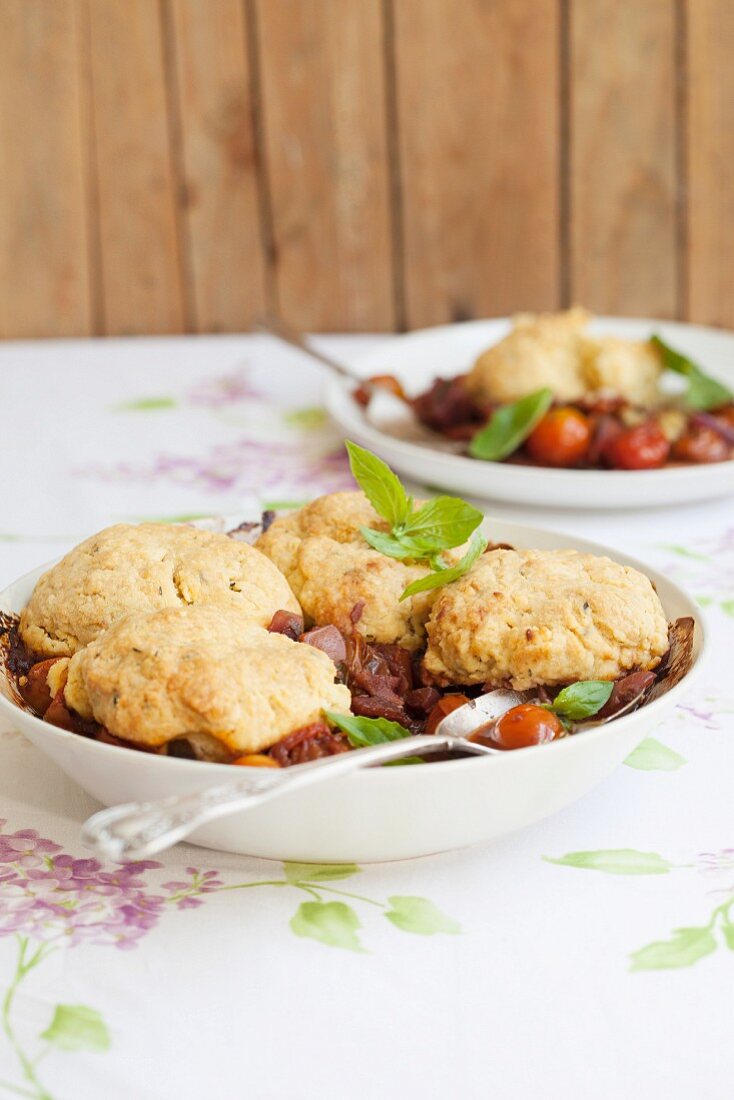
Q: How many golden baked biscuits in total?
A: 5